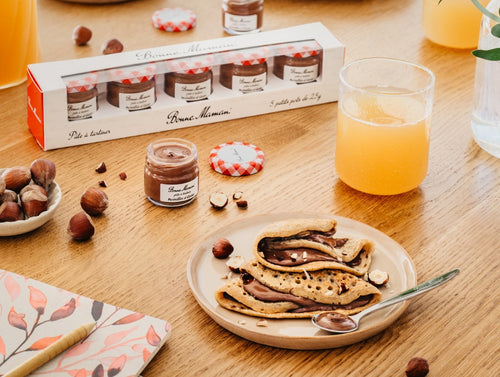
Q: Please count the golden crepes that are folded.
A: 2